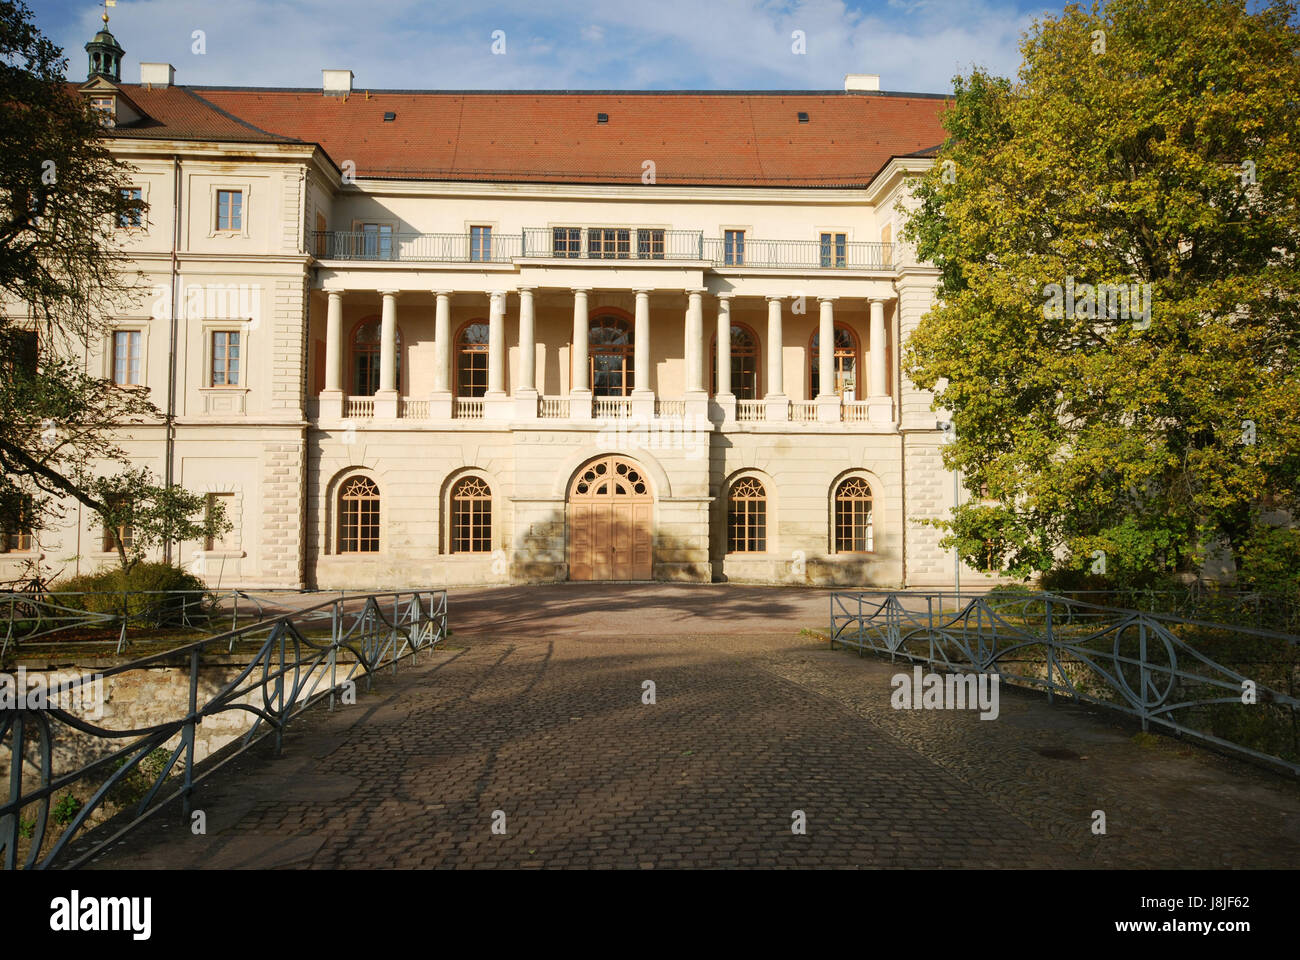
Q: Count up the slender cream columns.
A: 12